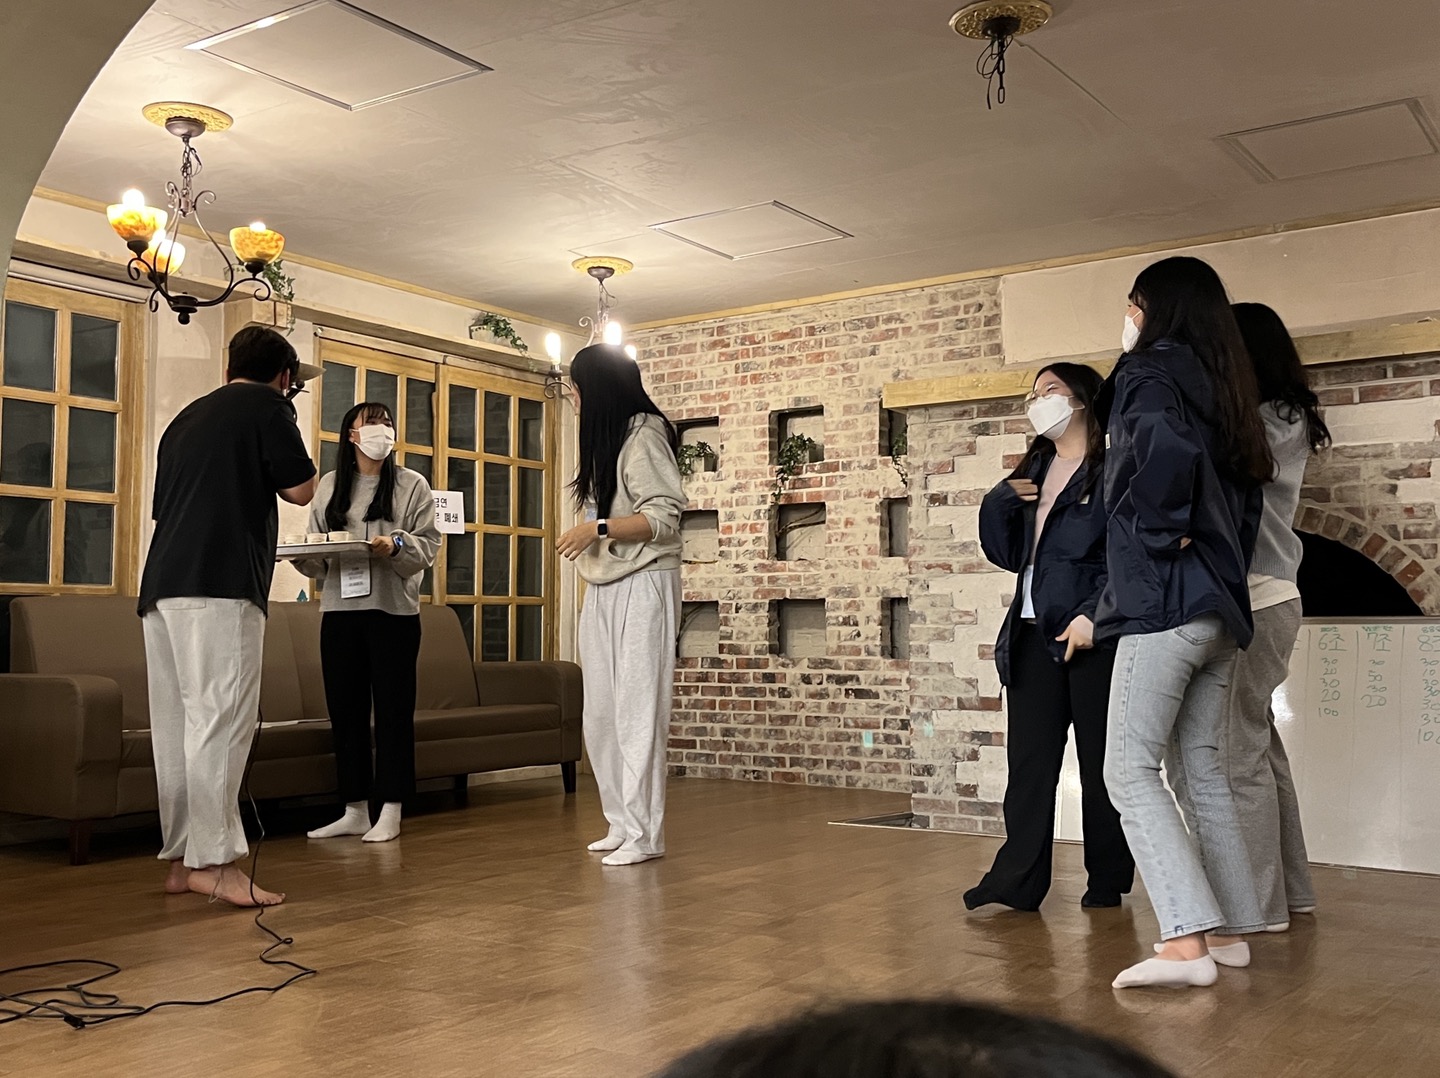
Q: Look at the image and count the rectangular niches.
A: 9